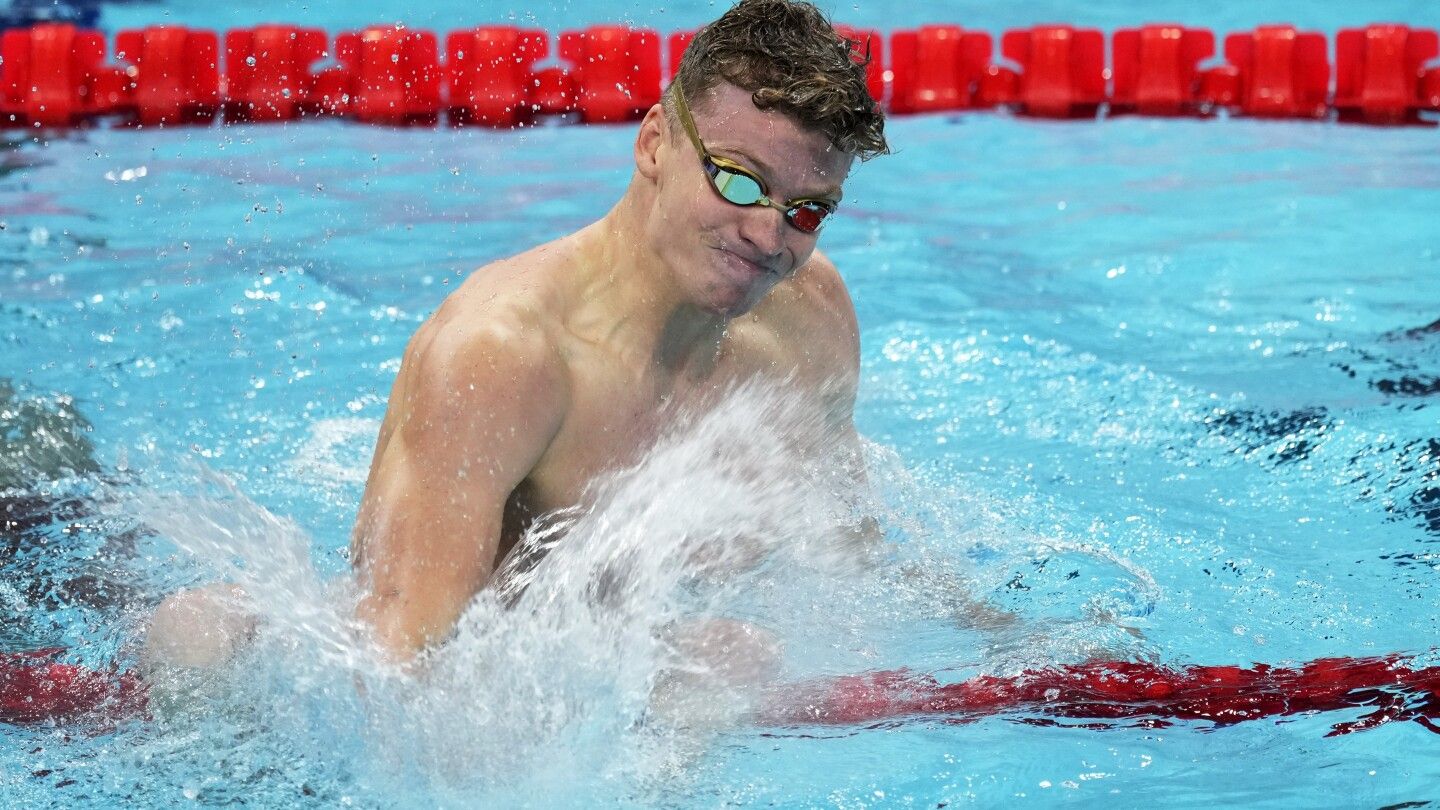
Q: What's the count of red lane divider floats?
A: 13